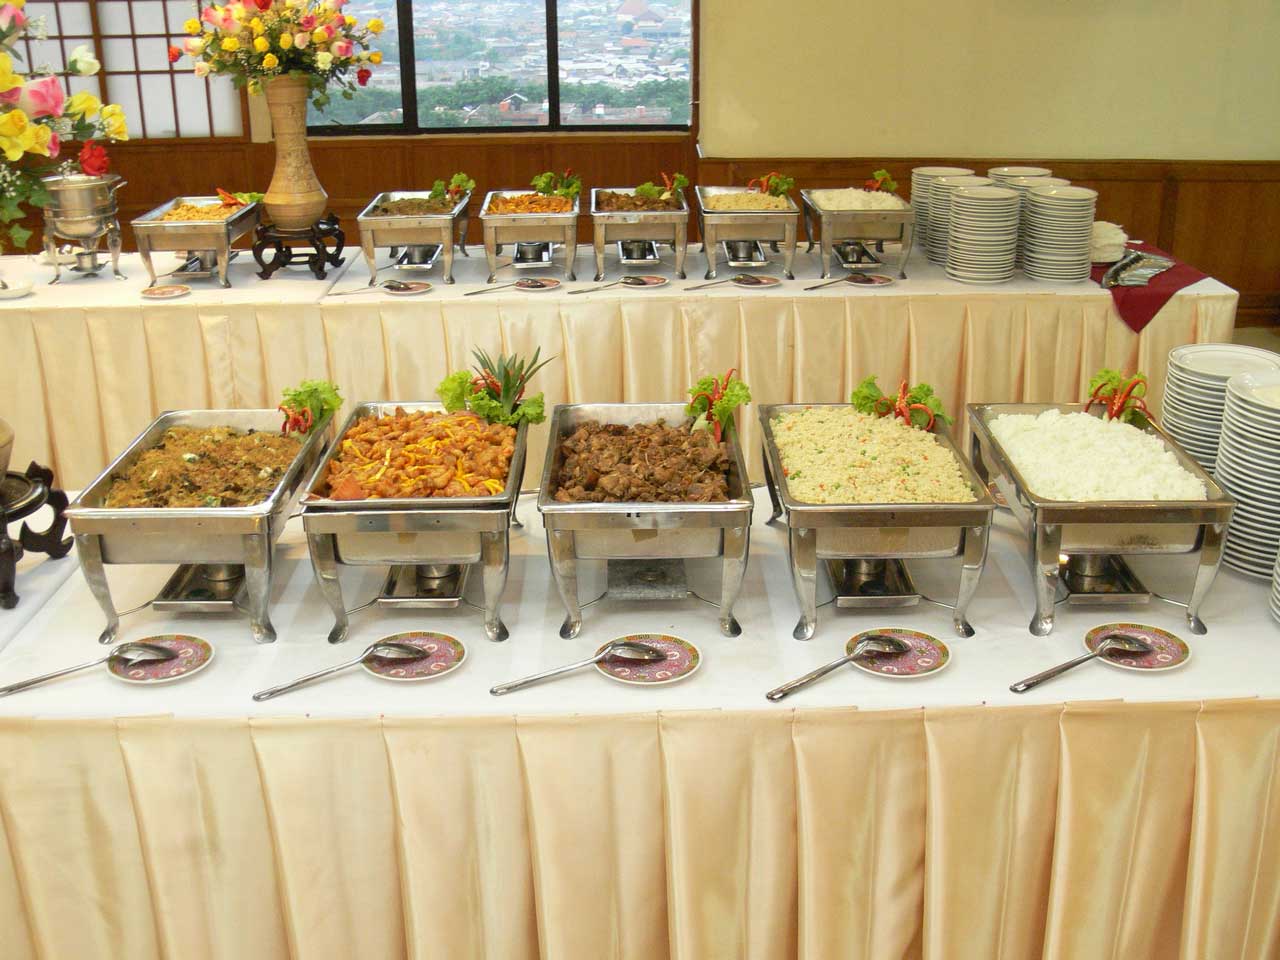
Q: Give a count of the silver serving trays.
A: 11